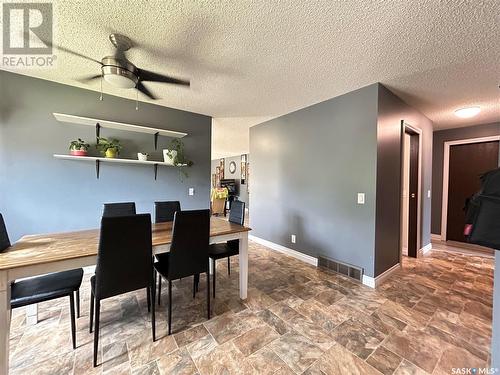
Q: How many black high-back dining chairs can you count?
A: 6